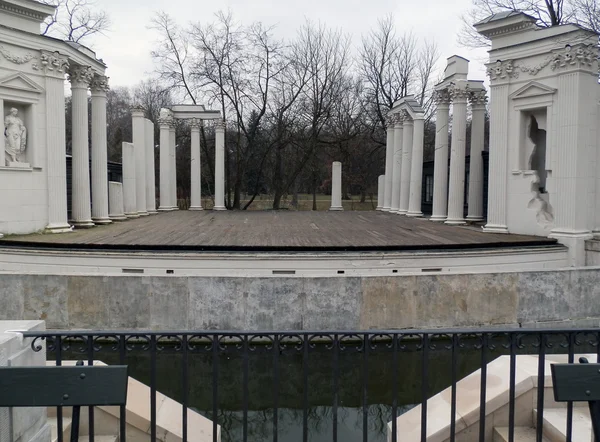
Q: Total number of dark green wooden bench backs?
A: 2